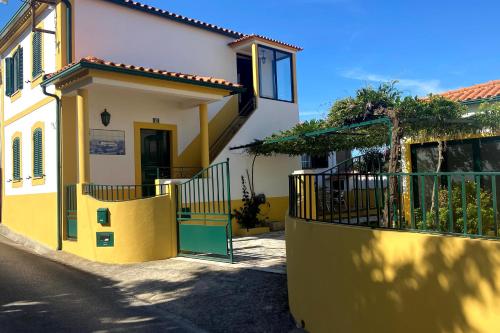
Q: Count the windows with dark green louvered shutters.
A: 4